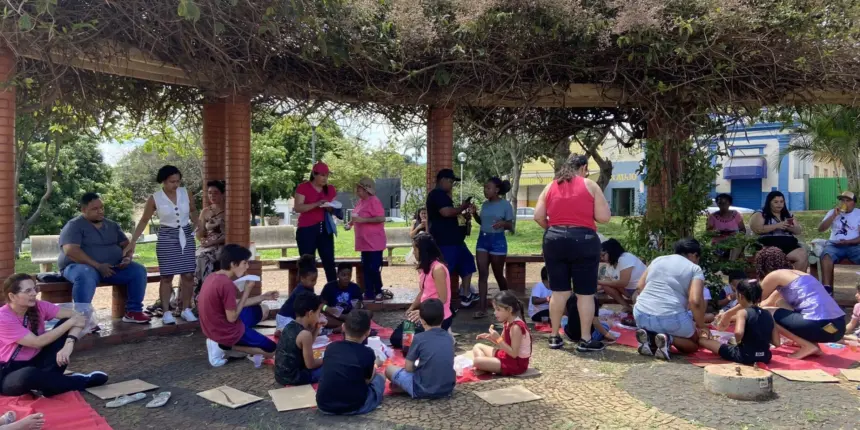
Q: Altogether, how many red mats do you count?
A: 3